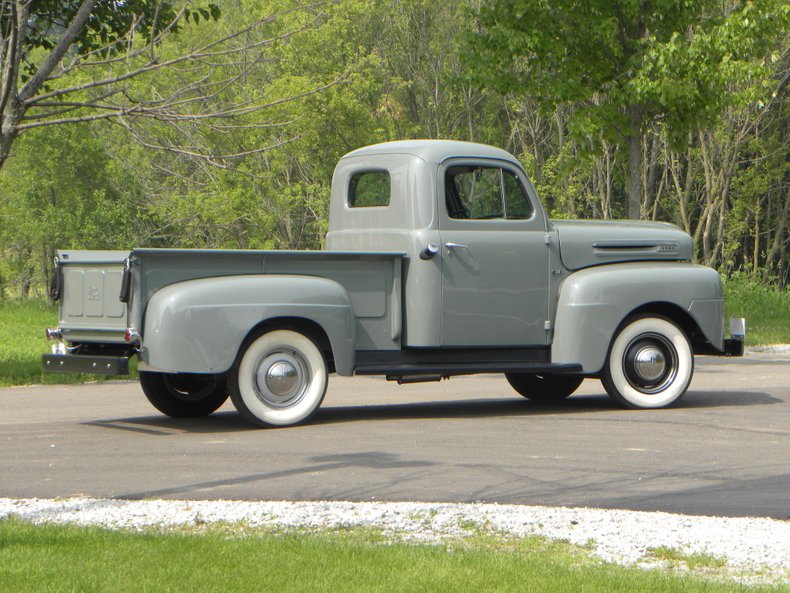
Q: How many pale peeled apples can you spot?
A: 0